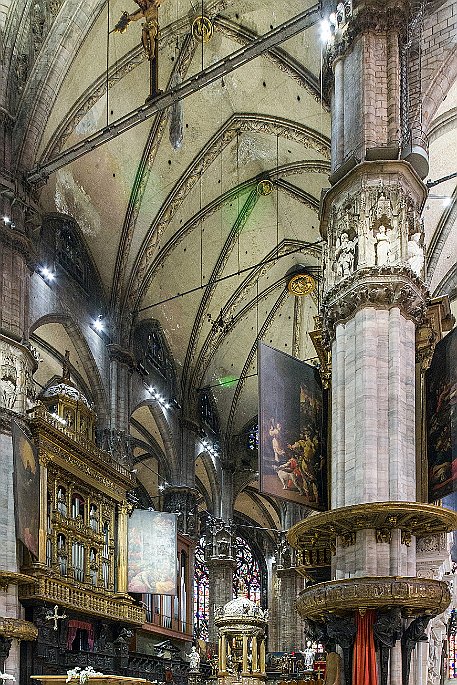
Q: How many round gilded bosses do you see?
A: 3